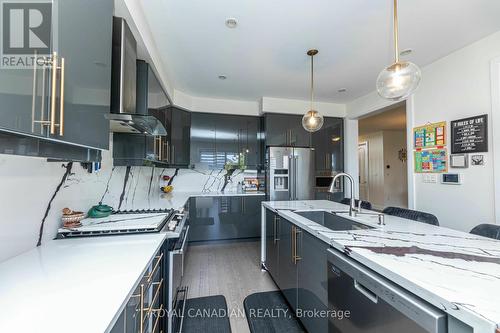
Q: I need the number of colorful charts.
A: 2